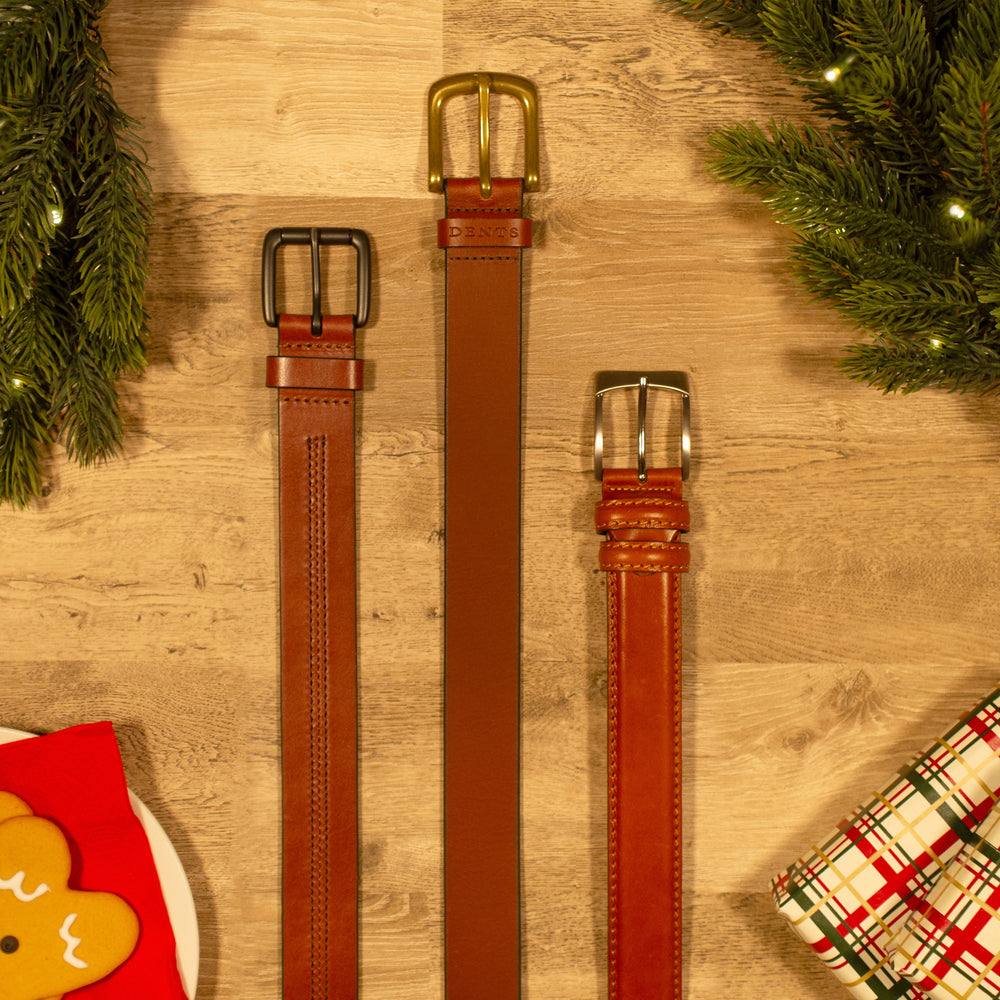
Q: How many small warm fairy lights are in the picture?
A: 5